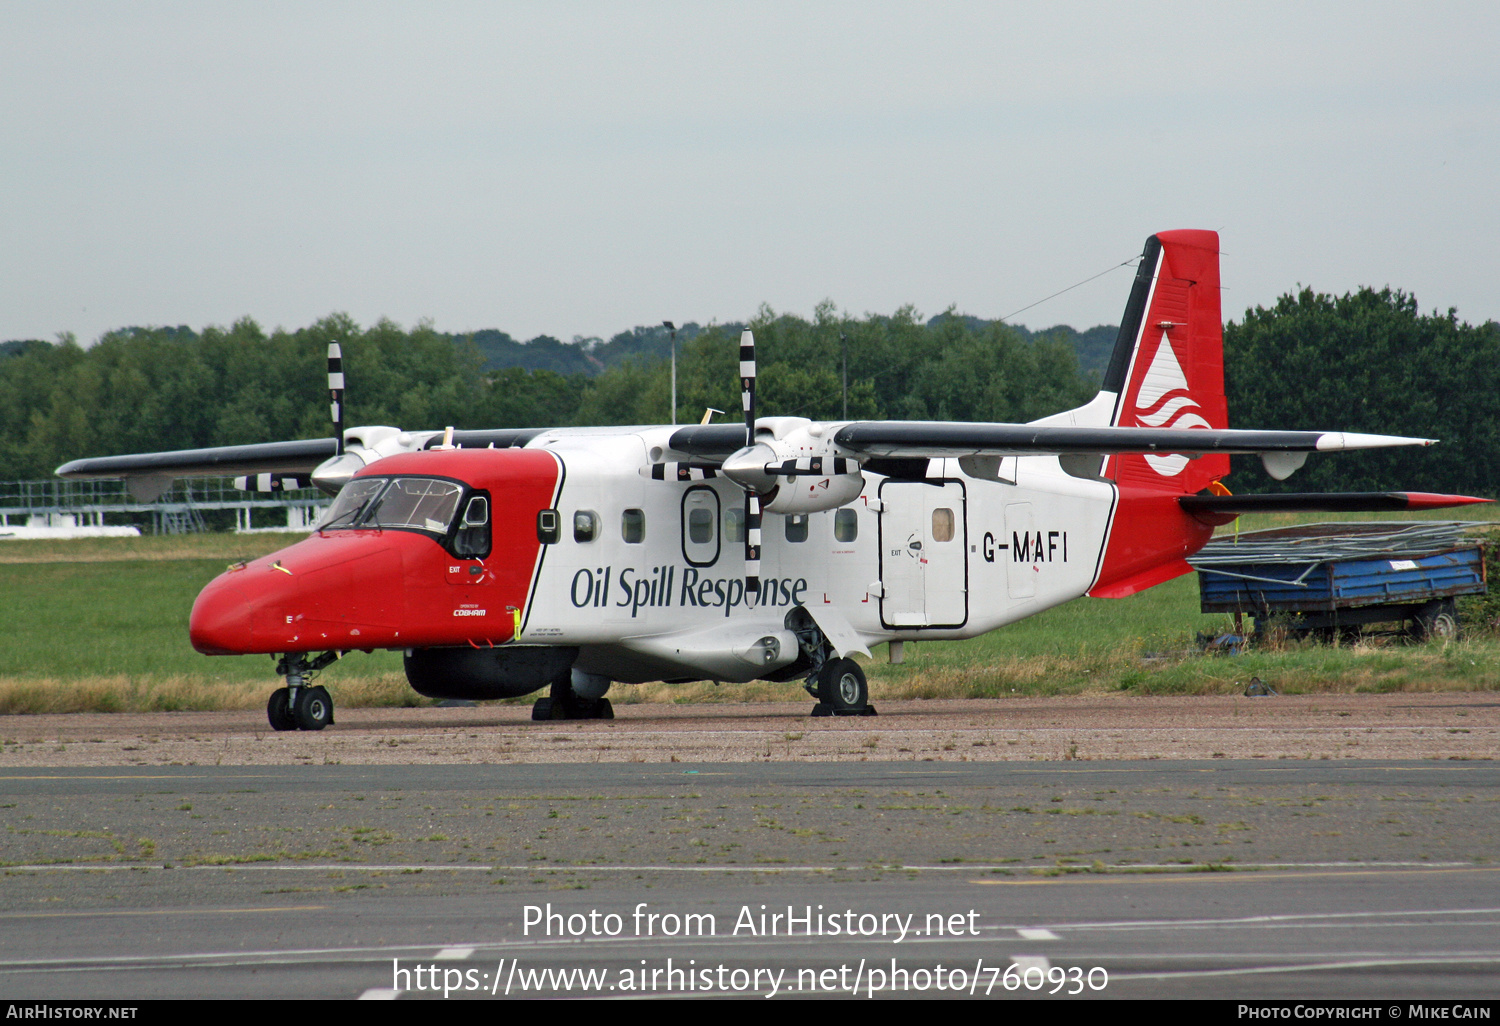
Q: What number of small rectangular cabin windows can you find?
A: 8